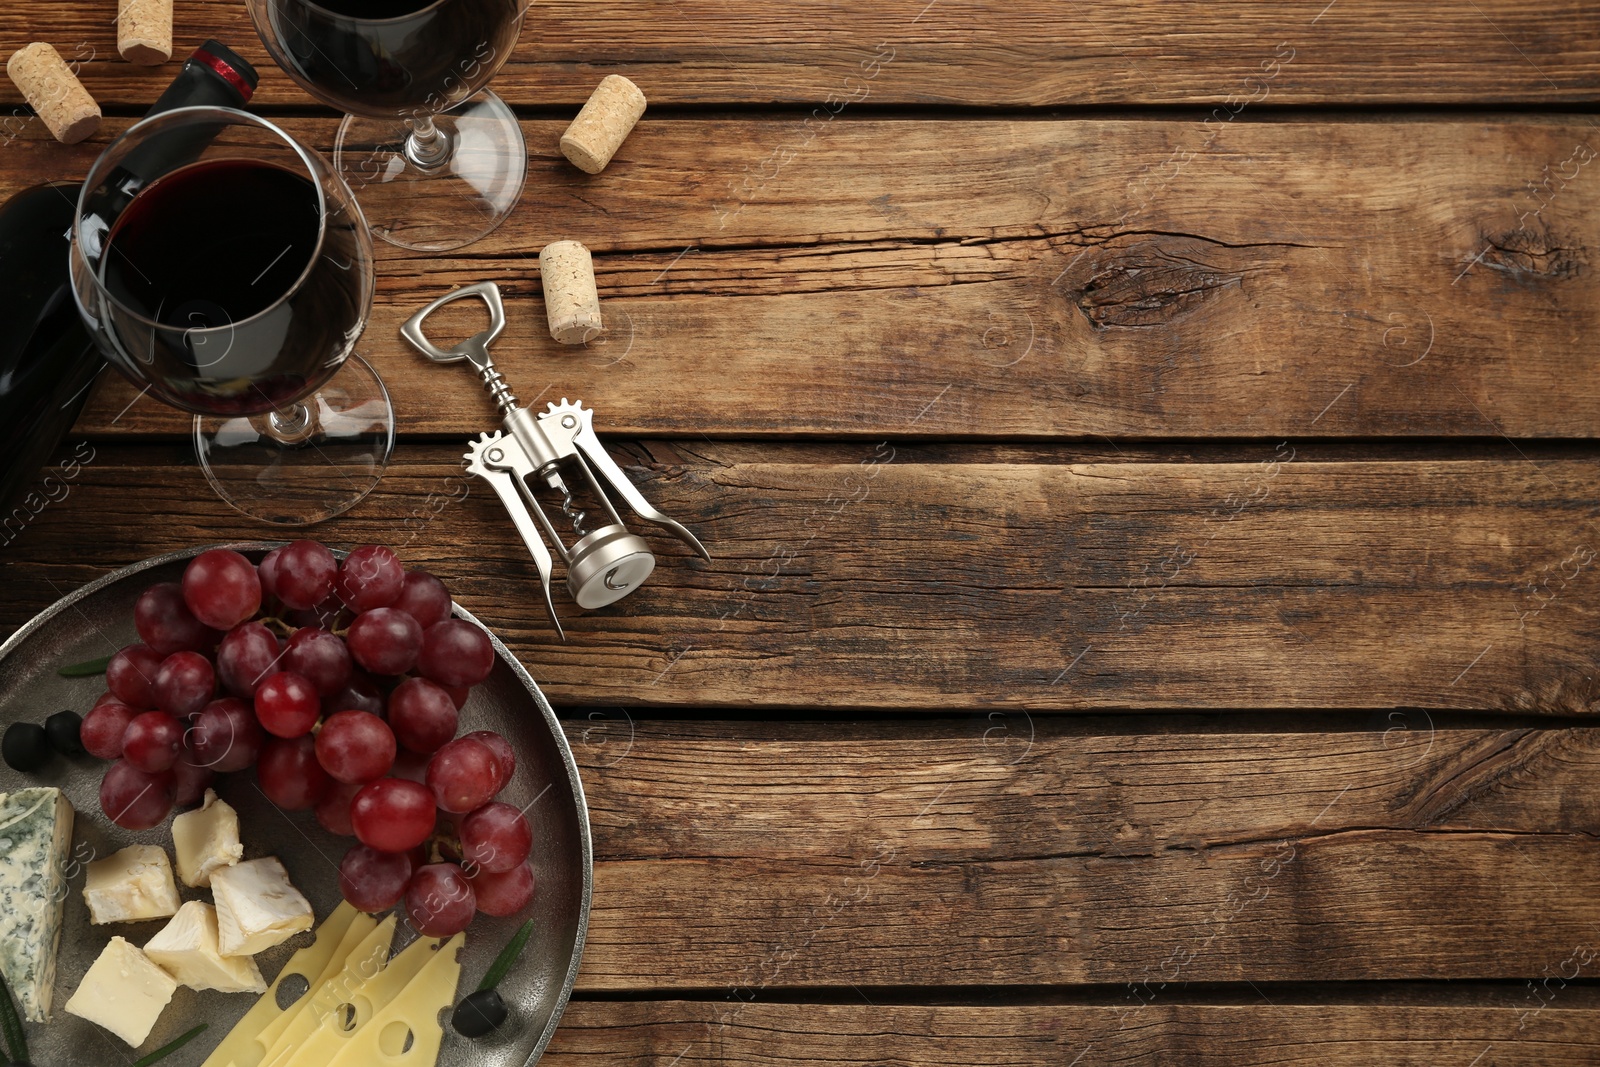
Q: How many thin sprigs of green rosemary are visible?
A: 4